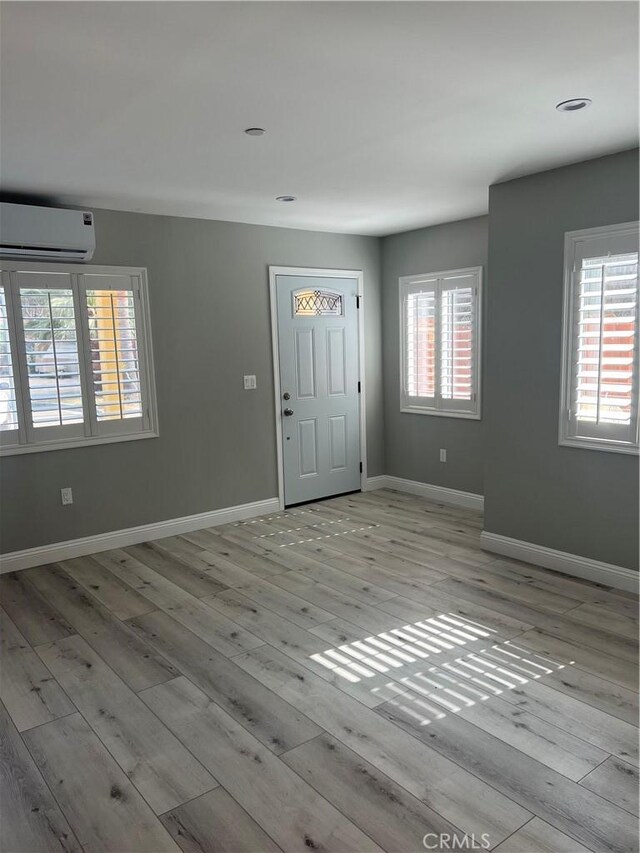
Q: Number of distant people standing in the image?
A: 0